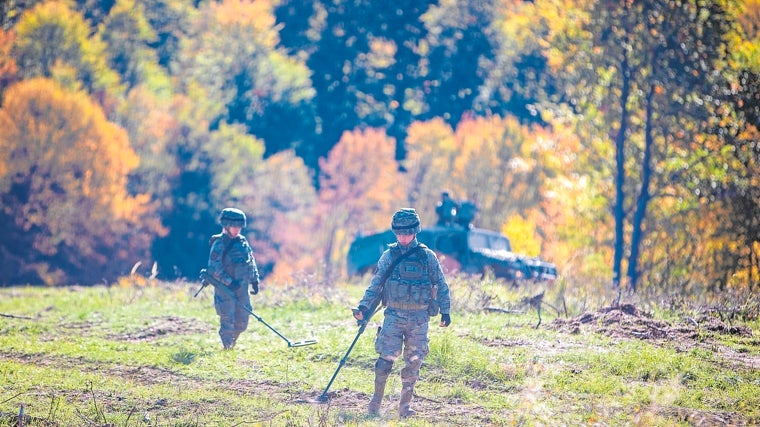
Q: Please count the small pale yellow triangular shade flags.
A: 0